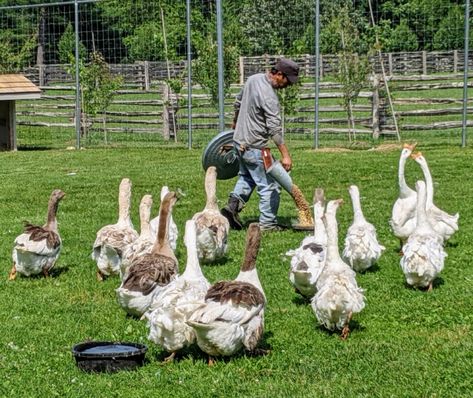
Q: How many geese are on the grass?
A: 14